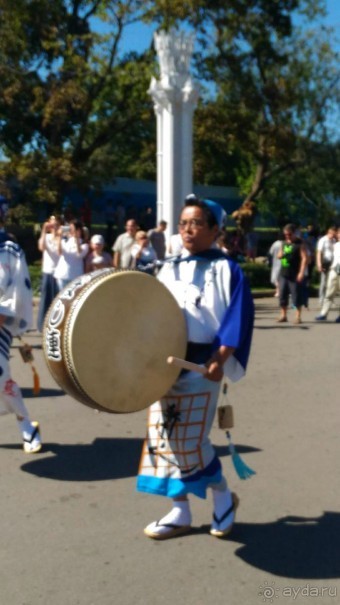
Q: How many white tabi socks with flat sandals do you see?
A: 3